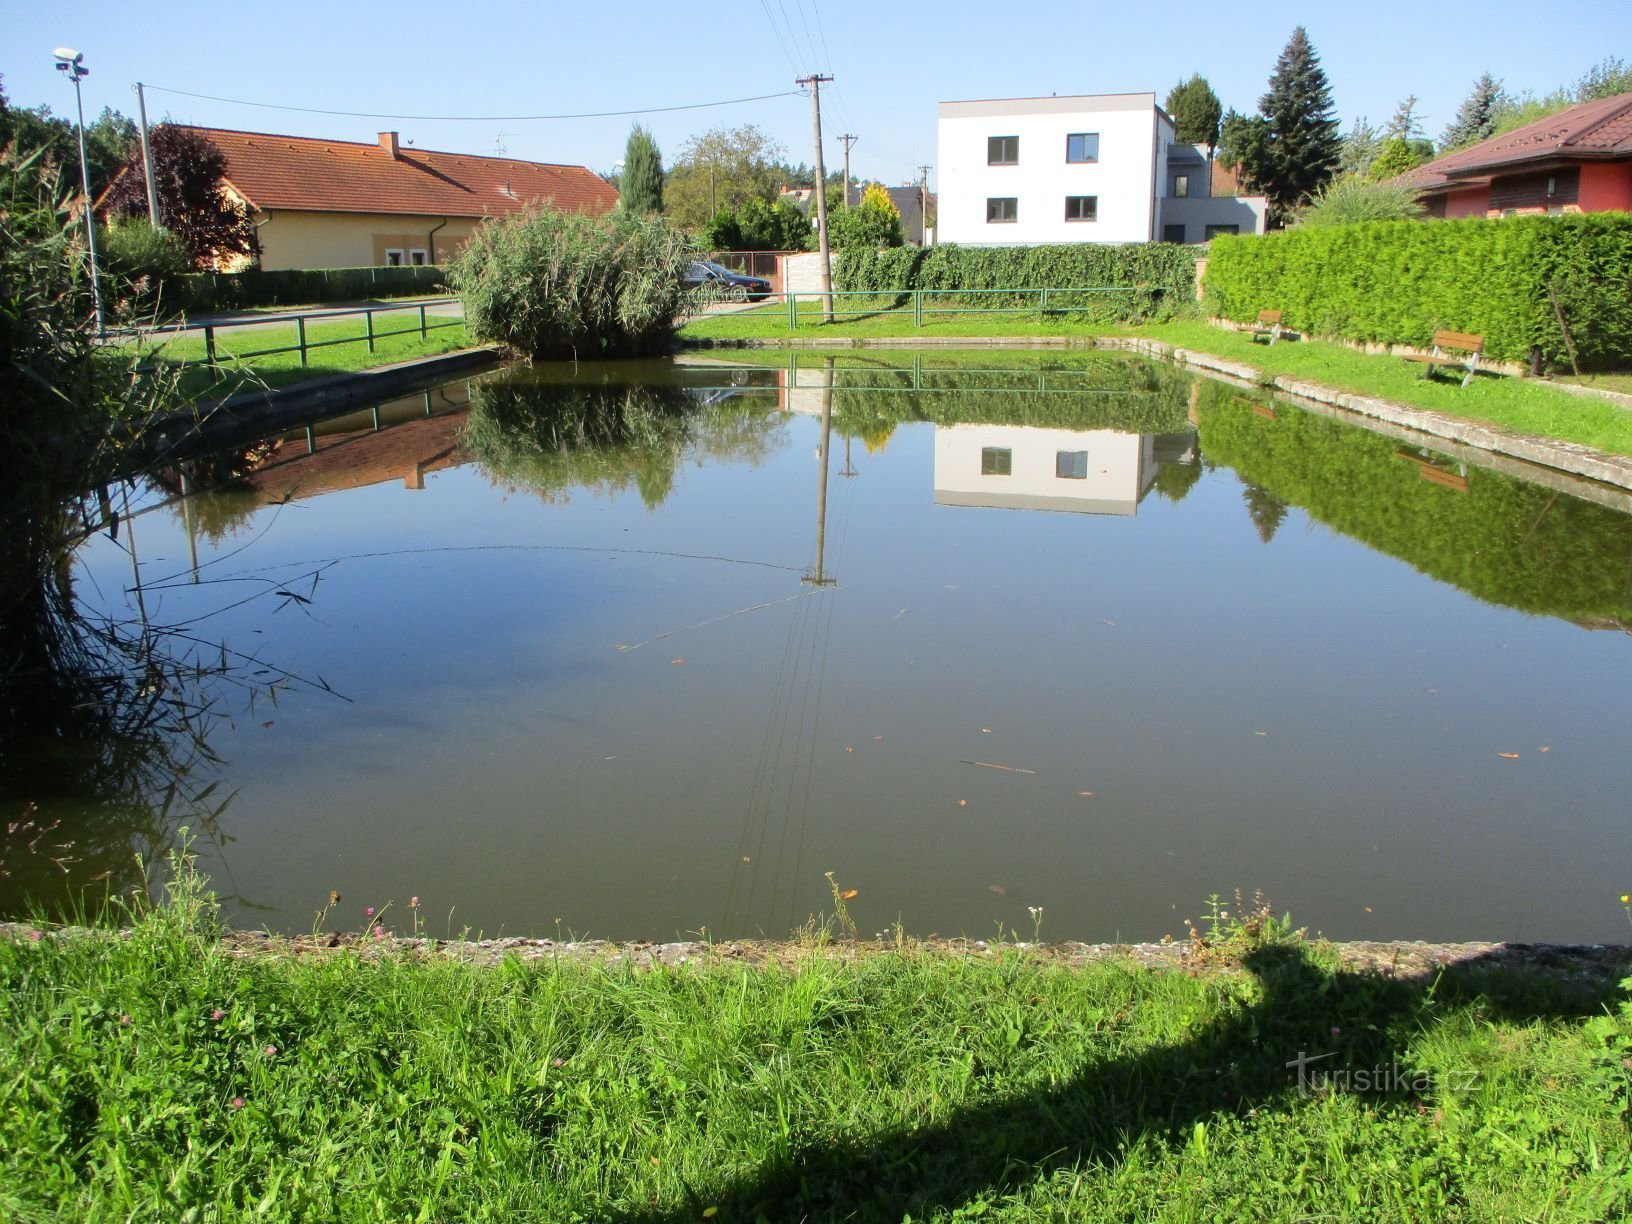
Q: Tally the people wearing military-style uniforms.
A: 0